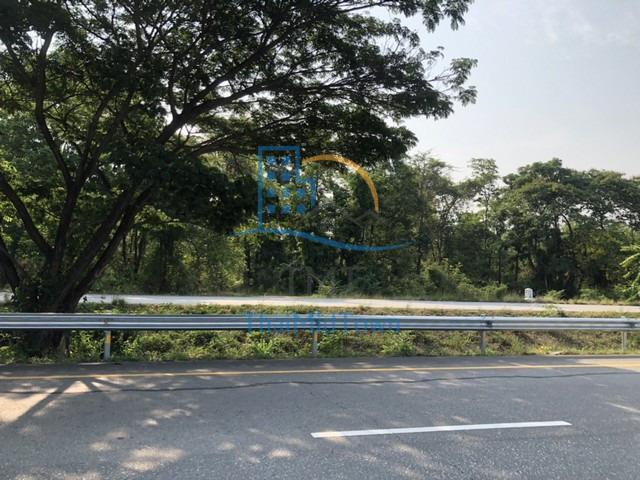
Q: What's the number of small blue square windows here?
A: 10